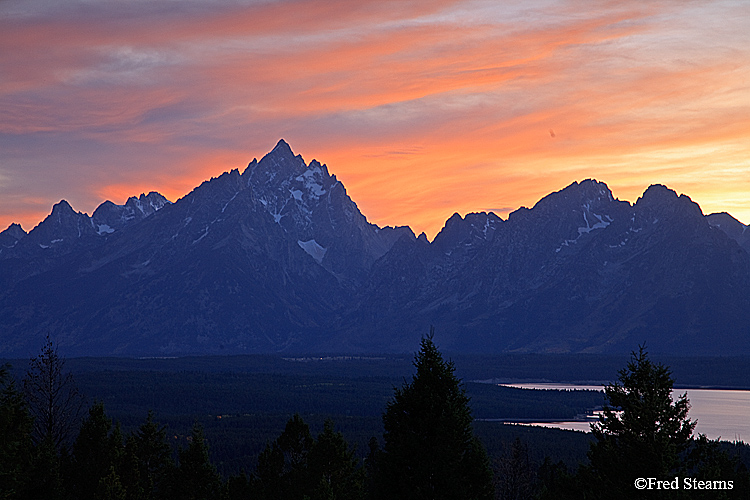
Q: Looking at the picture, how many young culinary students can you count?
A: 0